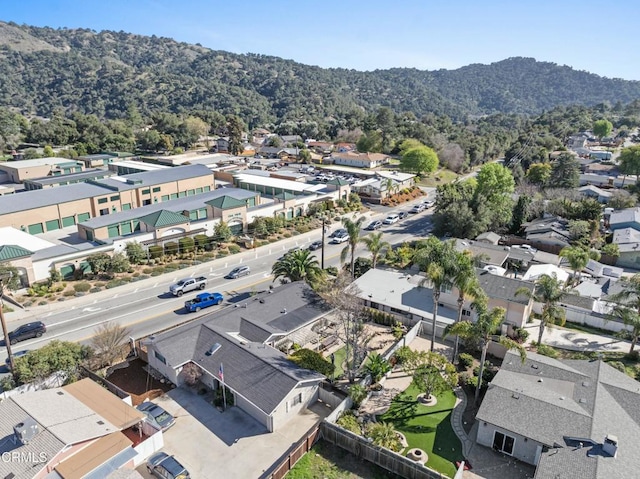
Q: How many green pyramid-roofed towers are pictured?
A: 5